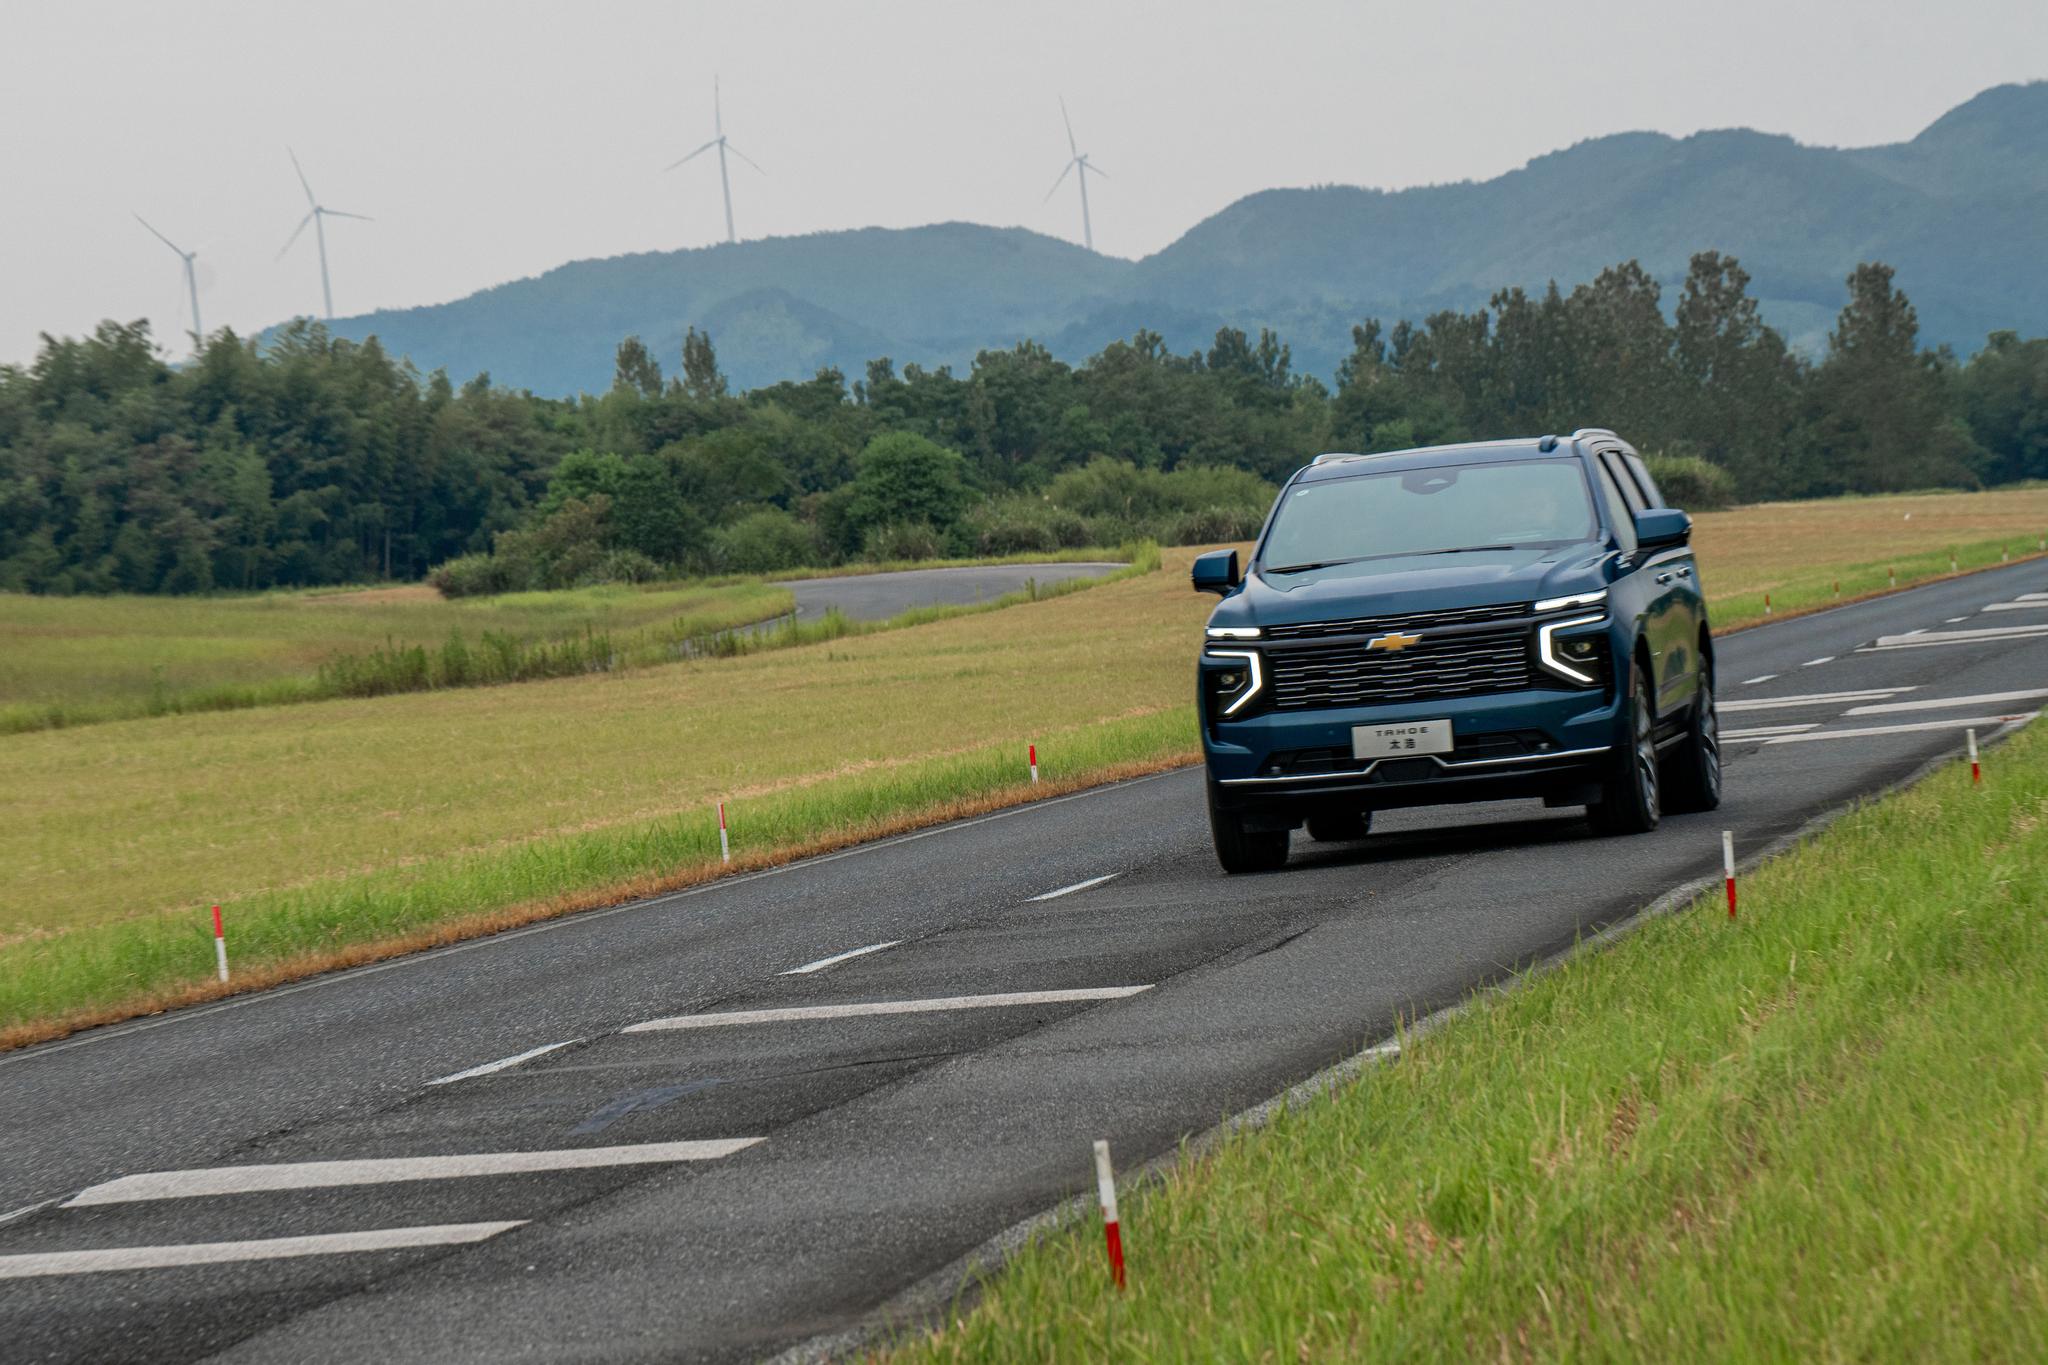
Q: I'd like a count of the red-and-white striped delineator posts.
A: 12